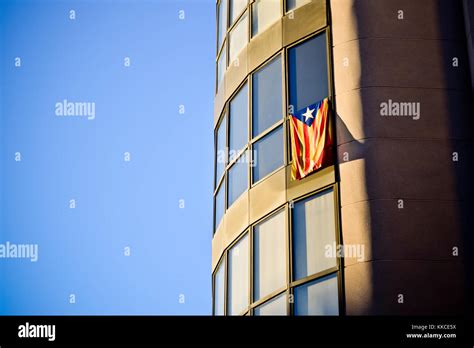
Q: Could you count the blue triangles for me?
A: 1